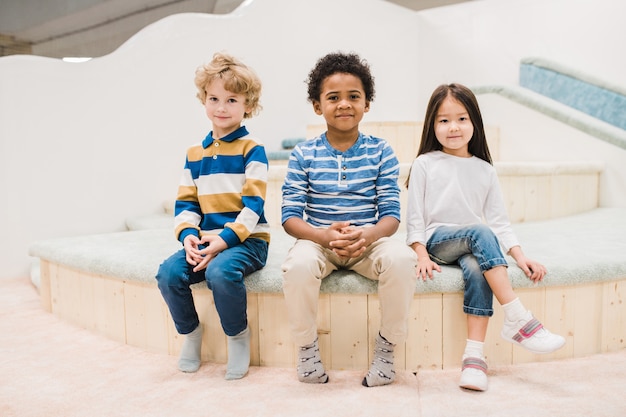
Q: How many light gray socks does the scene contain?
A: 2